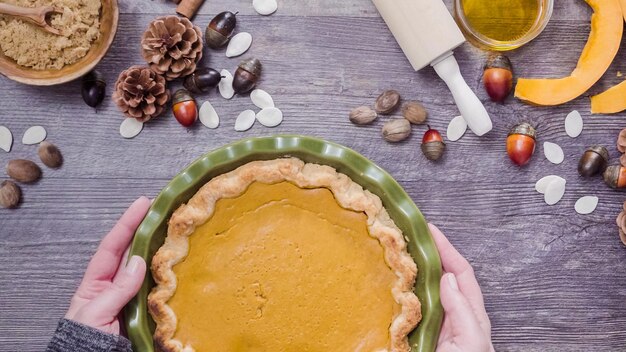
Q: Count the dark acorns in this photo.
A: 5